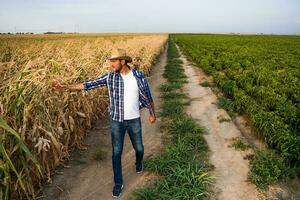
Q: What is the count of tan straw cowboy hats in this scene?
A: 1